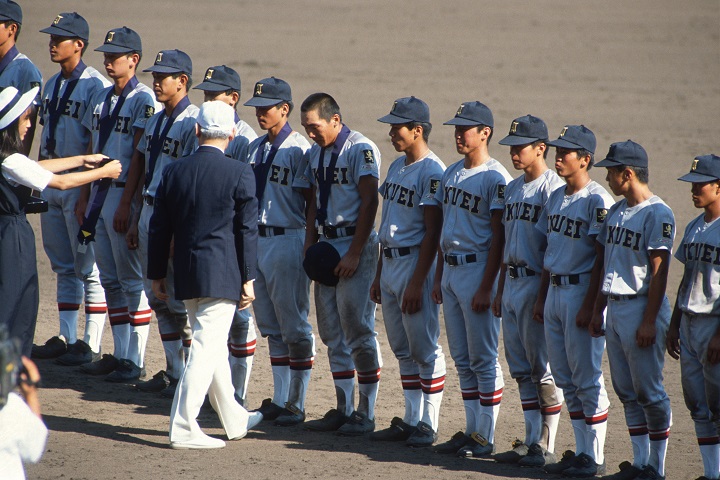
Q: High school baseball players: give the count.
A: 13